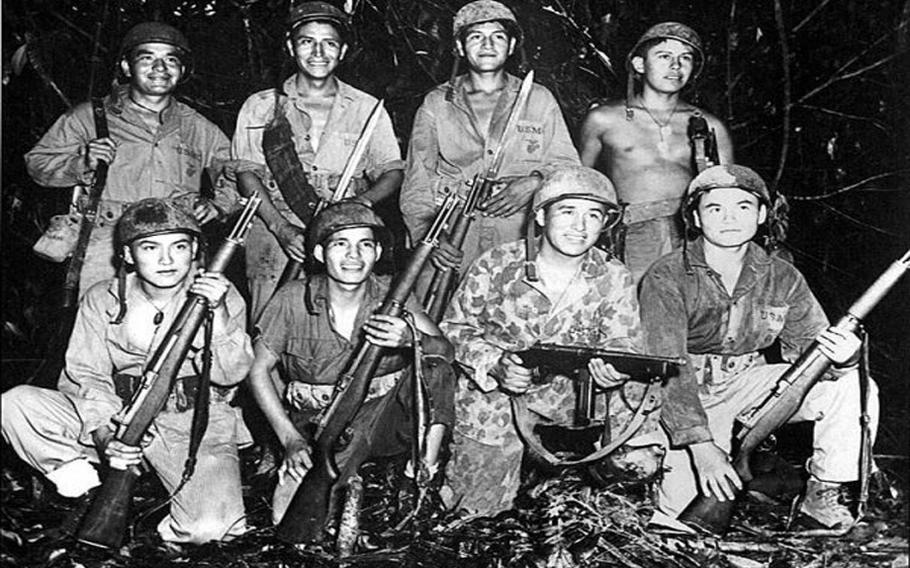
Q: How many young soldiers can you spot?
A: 8